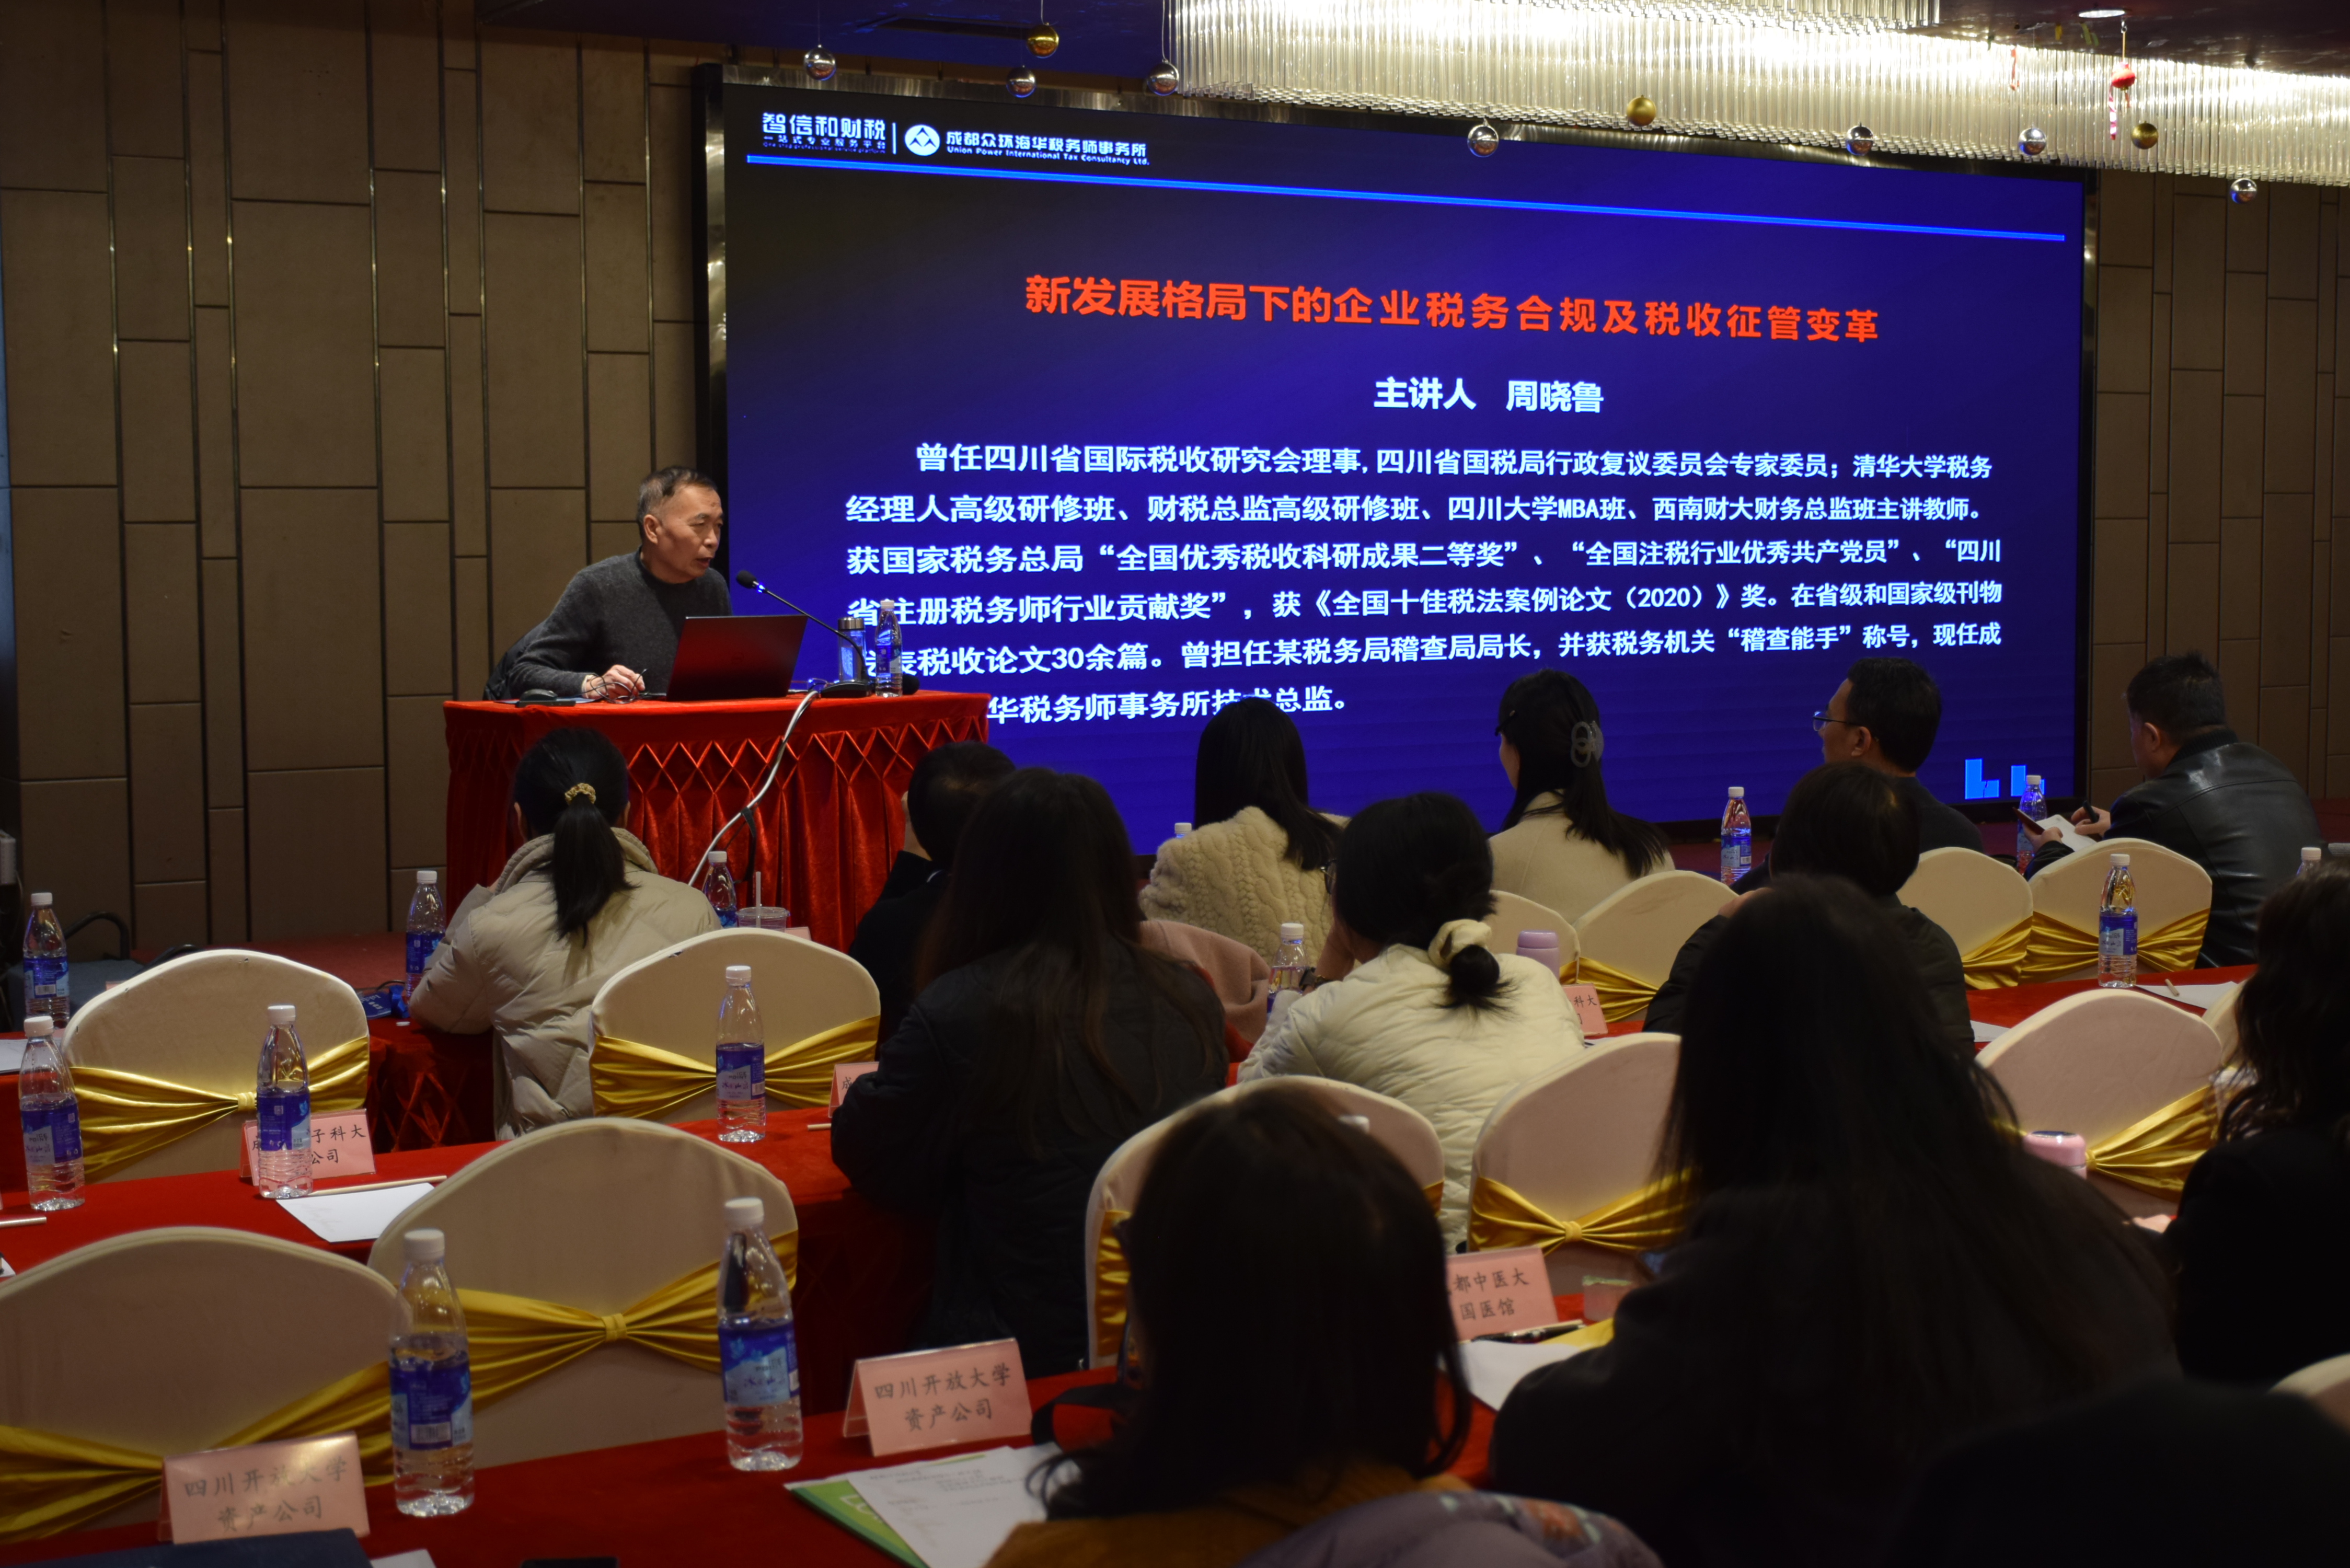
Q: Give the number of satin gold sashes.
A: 11